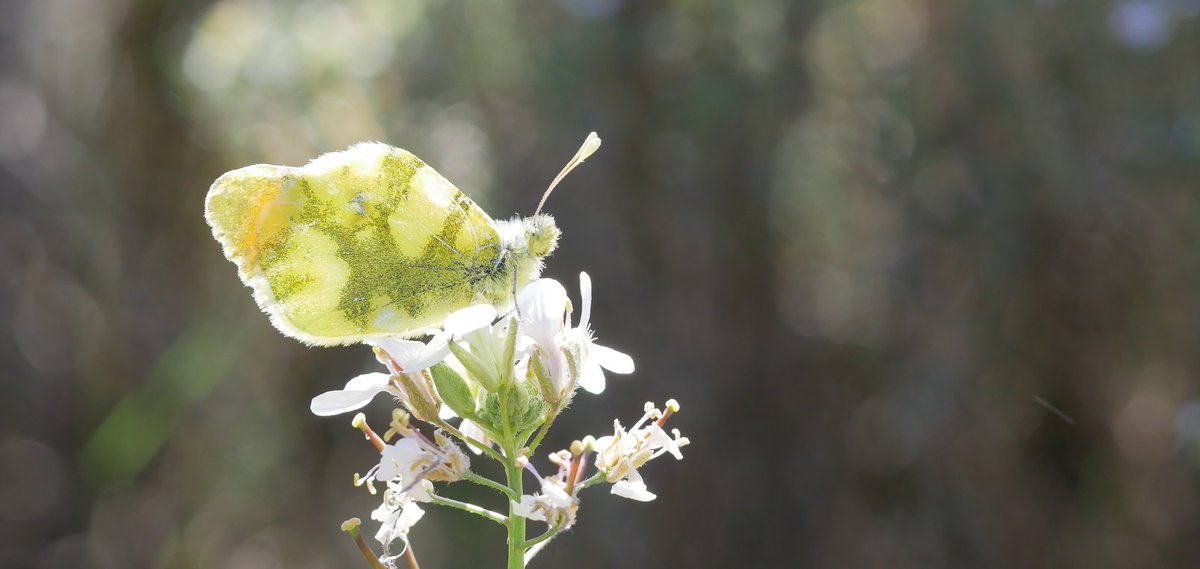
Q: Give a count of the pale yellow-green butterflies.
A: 1